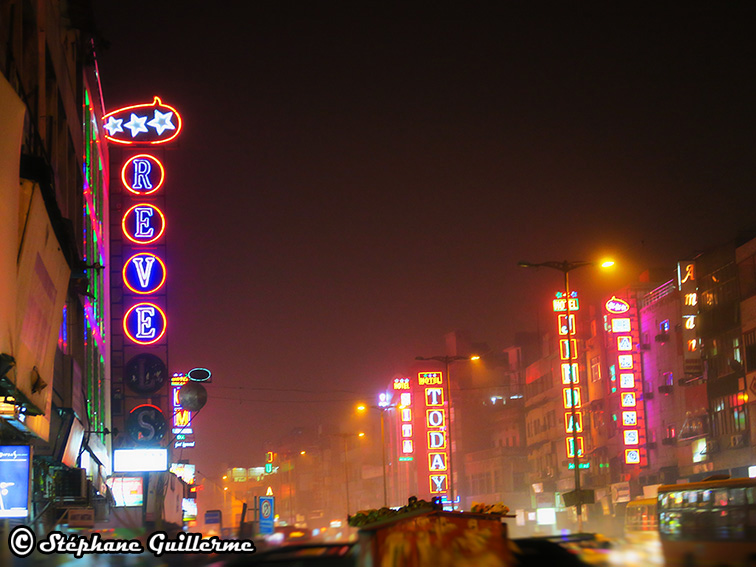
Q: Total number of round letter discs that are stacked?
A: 6